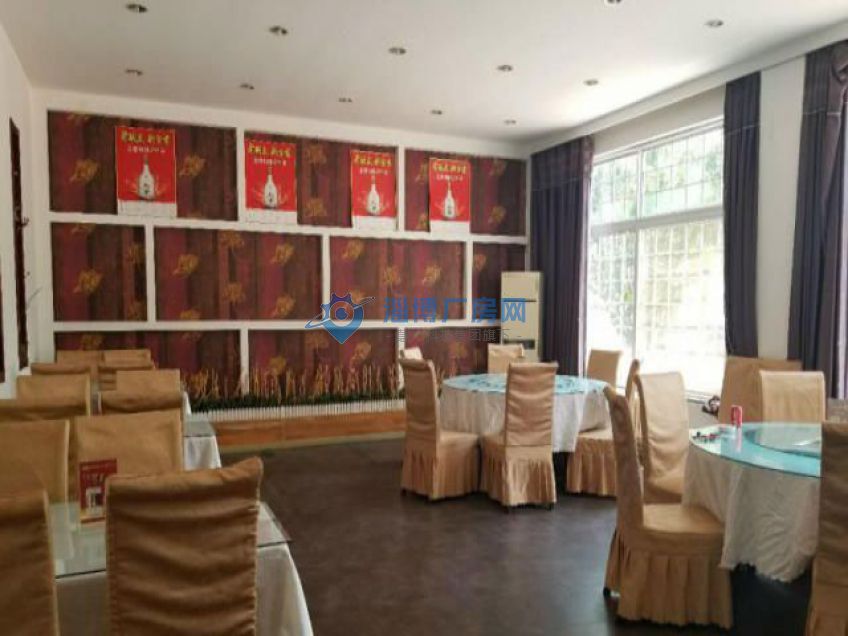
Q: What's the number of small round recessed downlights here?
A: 12